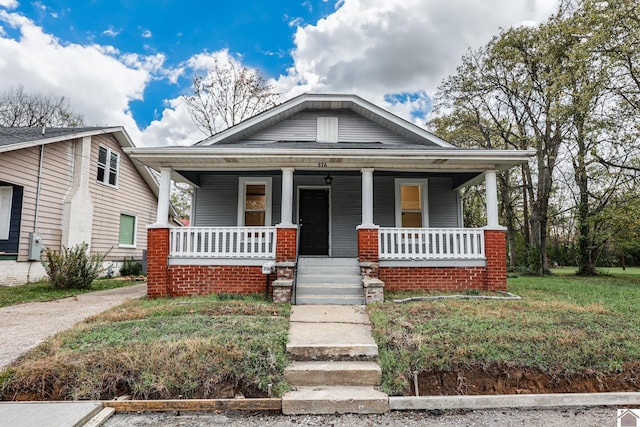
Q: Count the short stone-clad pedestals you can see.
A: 2